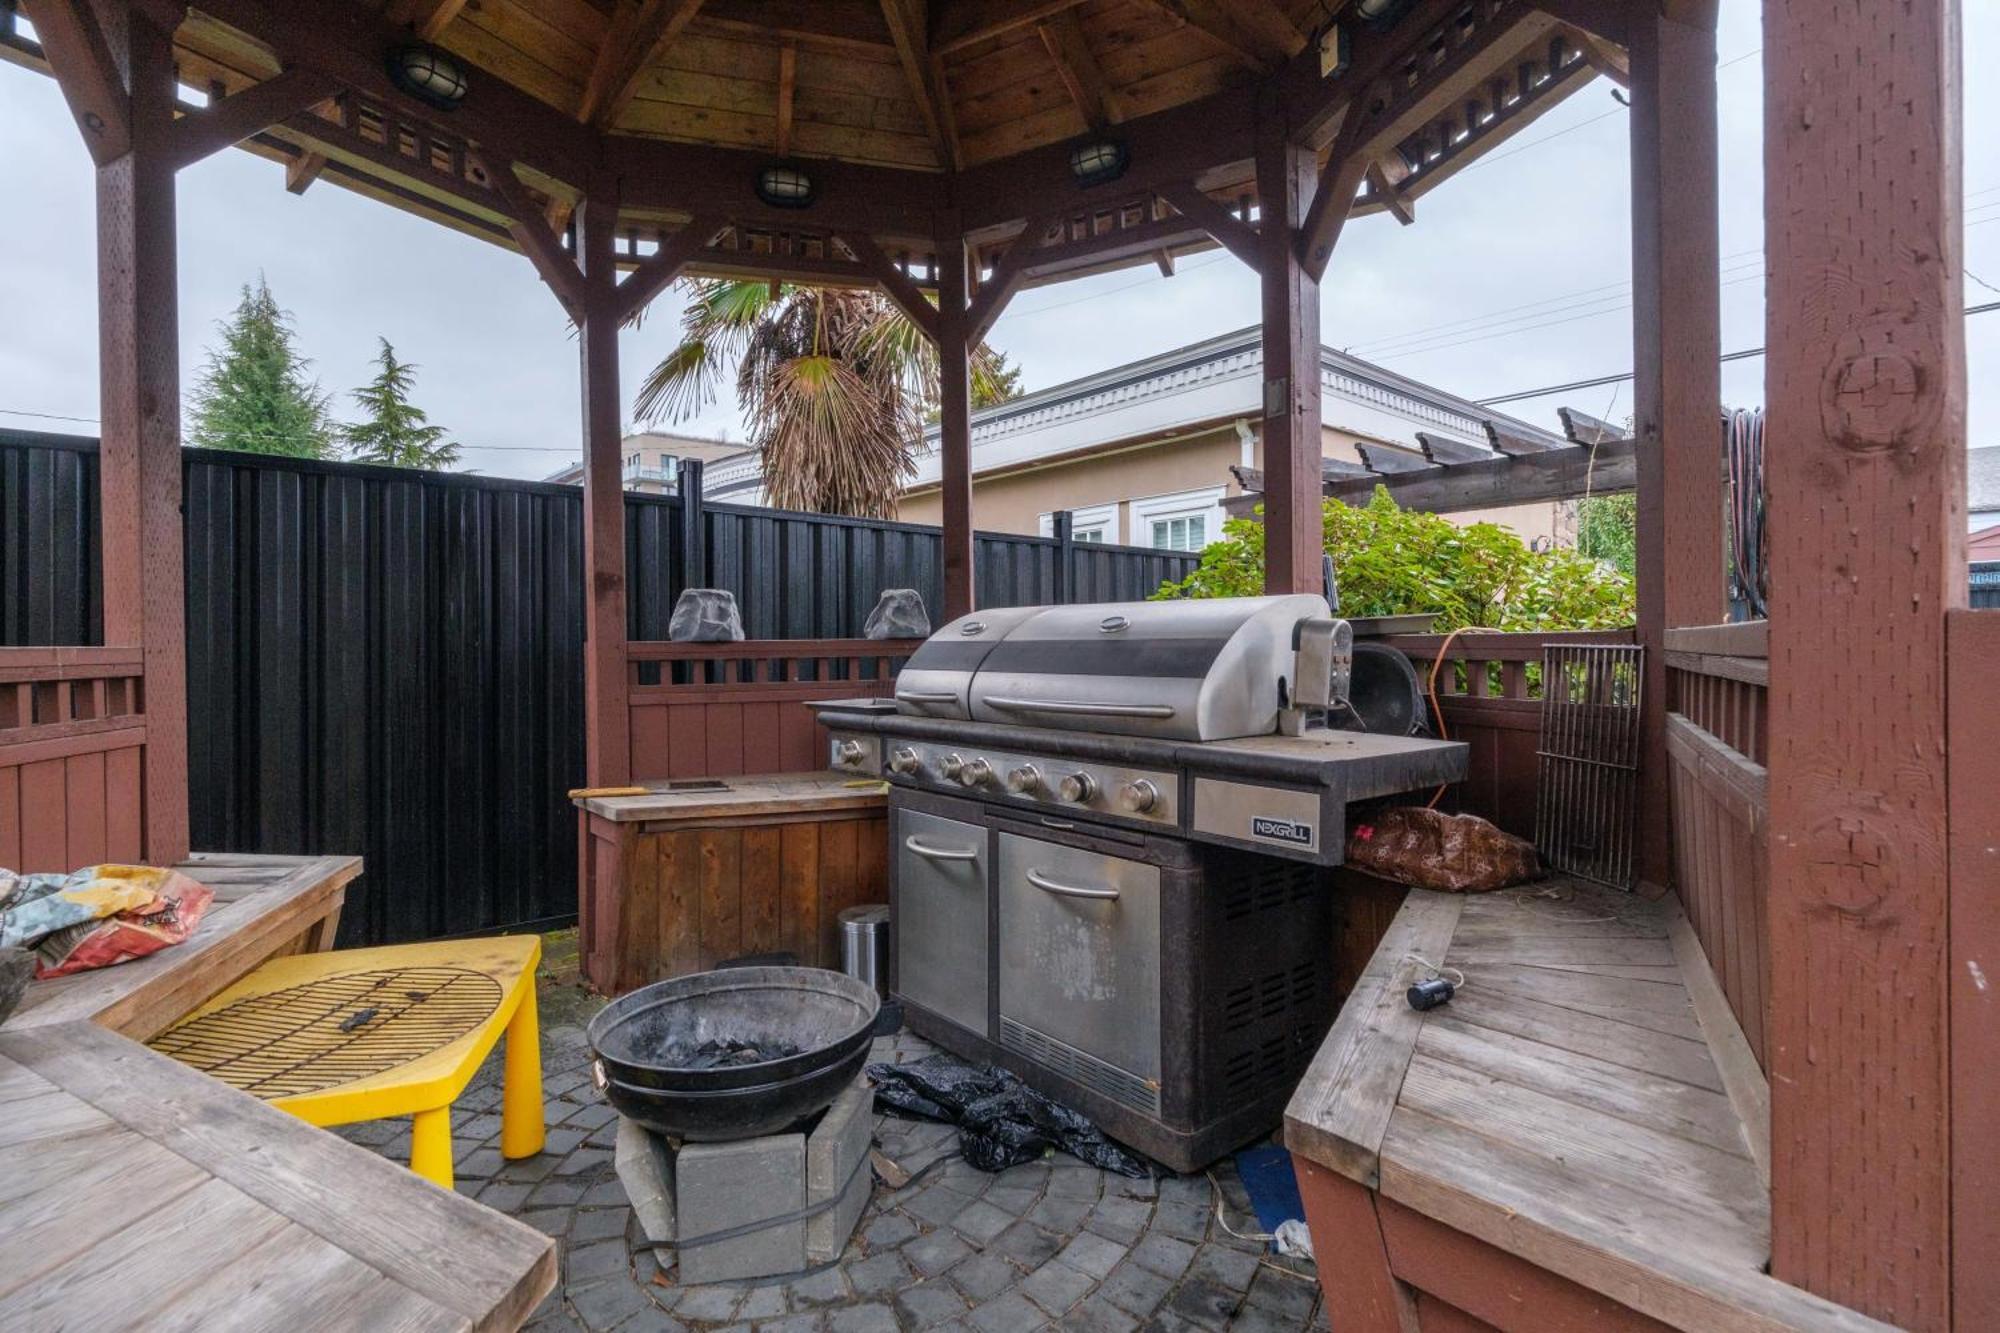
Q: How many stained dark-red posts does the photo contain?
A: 6